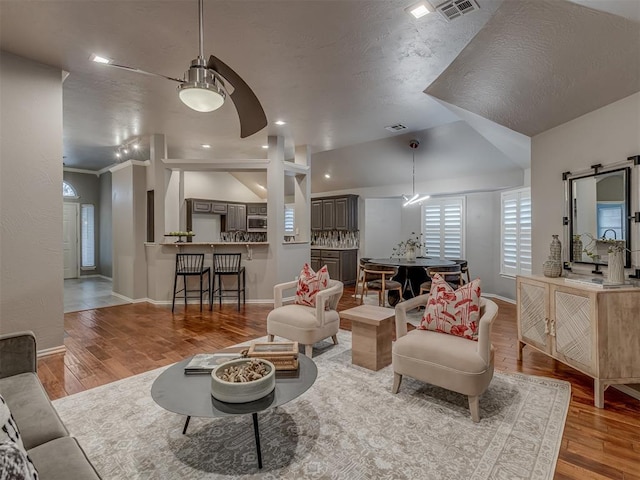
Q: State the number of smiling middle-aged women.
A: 0